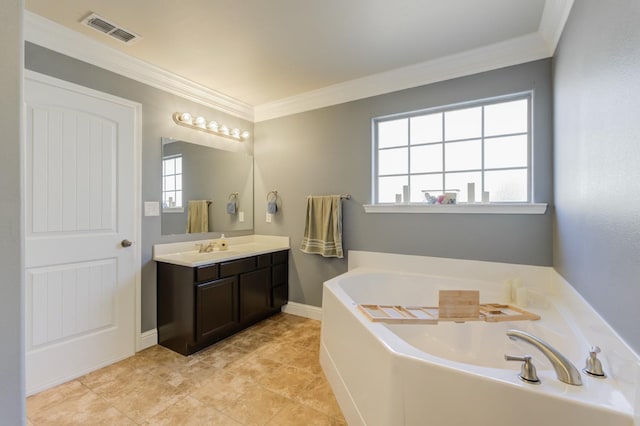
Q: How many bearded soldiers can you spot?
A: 0